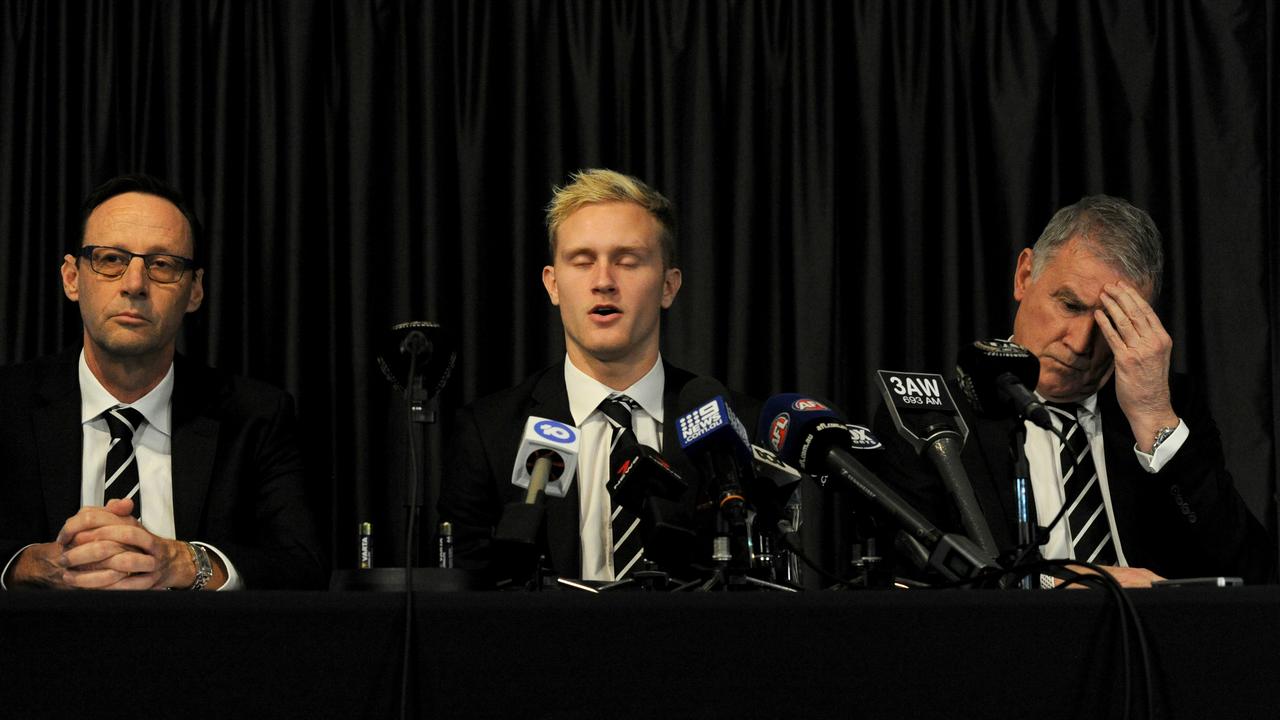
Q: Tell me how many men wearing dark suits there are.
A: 3